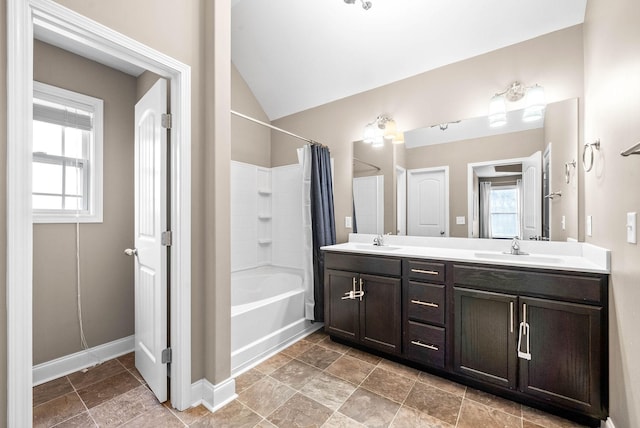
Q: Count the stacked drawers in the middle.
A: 3